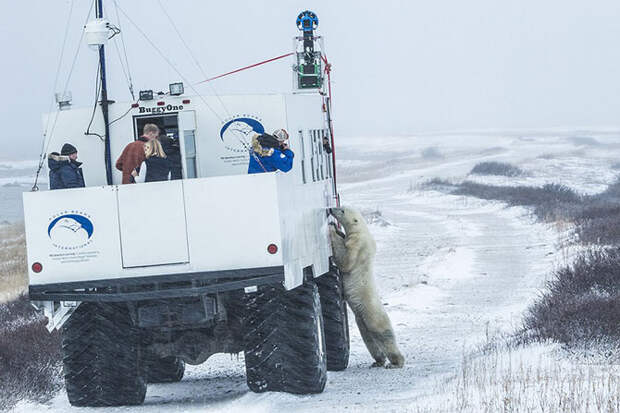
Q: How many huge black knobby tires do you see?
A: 4